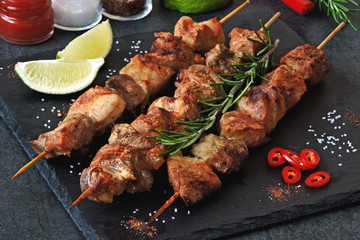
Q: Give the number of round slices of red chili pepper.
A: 5